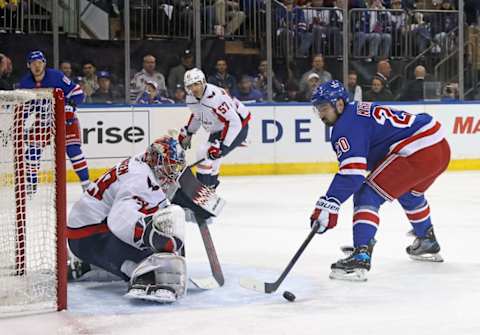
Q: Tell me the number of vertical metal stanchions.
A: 6